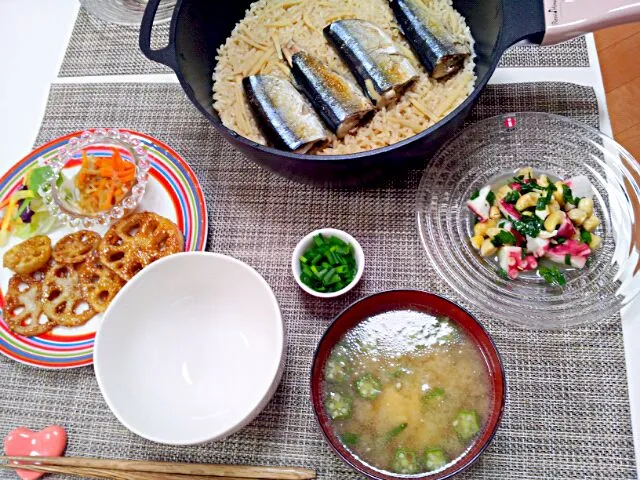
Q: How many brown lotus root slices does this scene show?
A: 6